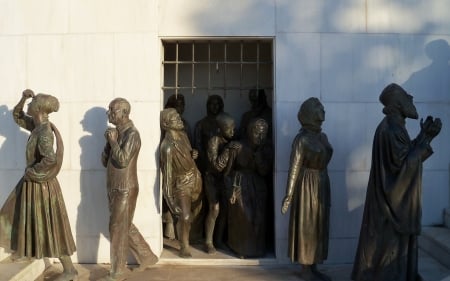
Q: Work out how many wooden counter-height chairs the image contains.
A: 0